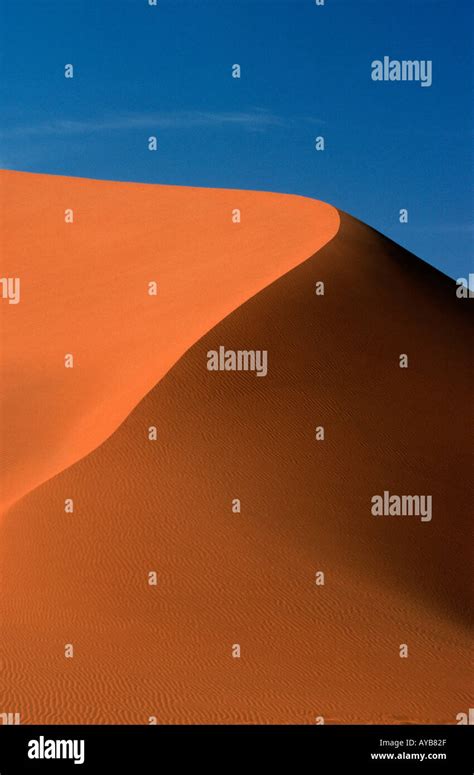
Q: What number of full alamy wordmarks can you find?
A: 4